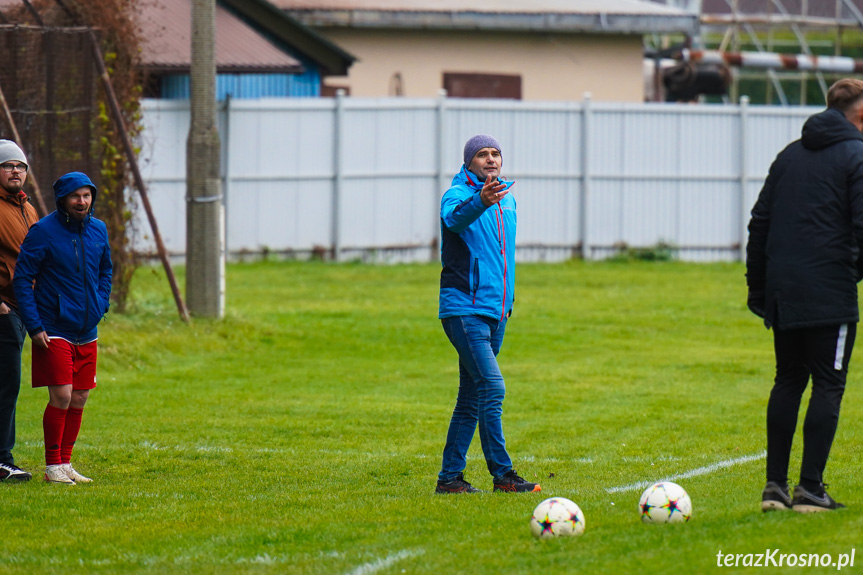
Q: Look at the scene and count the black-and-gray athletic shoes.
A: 2